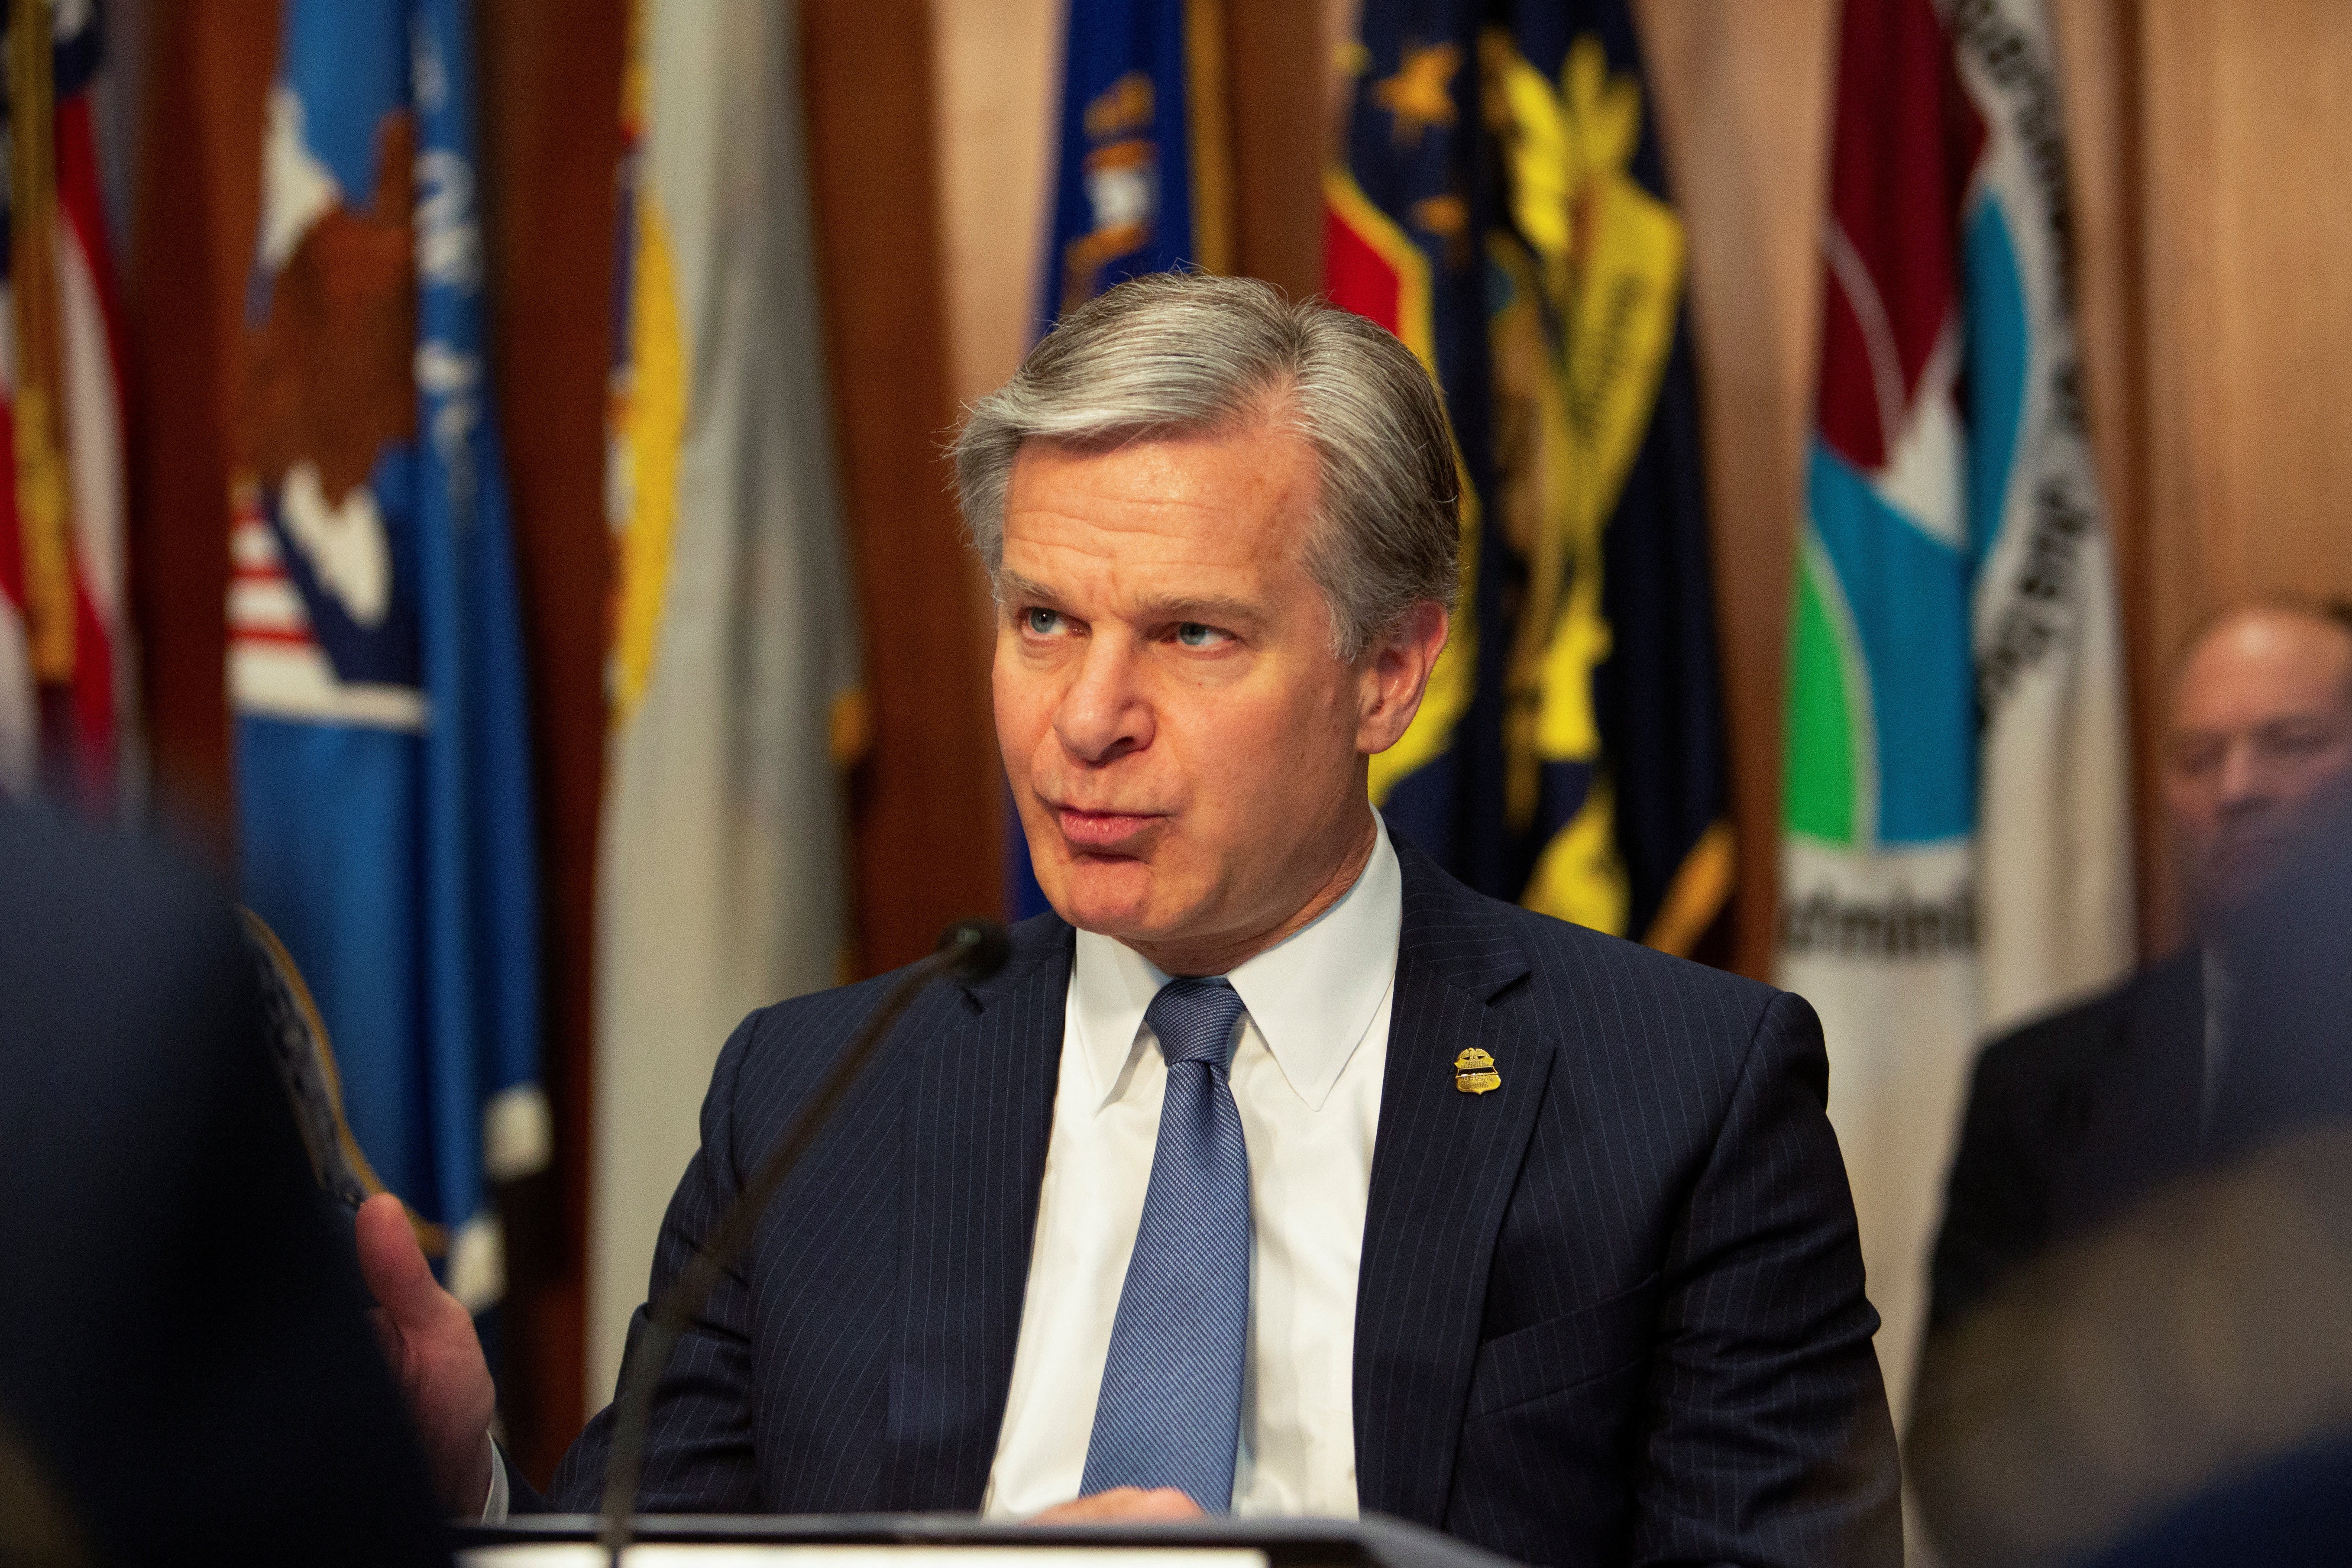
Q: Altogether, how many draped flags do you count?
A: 6